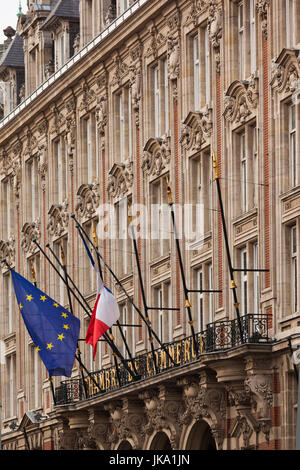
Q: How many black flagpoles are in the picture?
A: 11